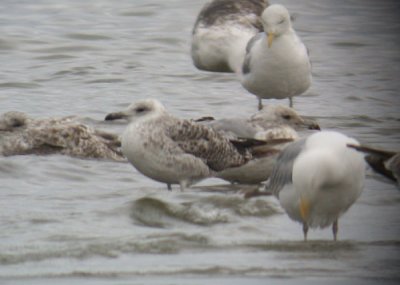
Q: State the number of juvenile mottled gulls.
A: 3